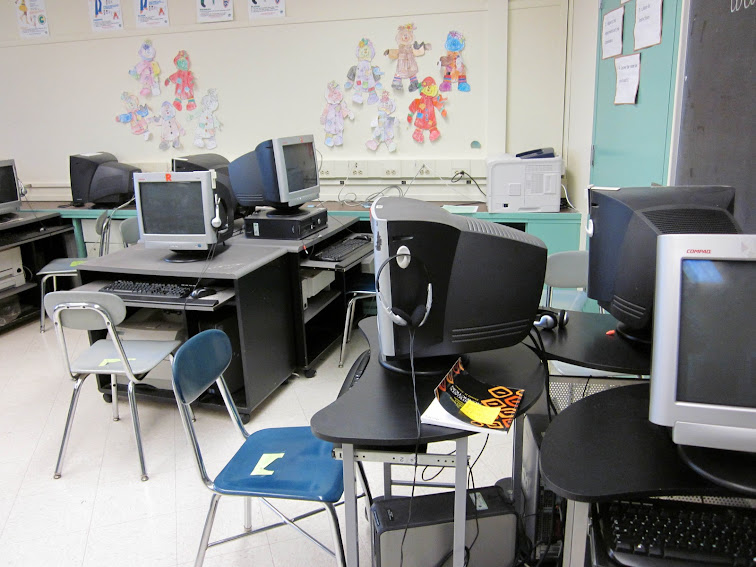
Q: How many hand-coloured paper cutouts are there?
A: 11